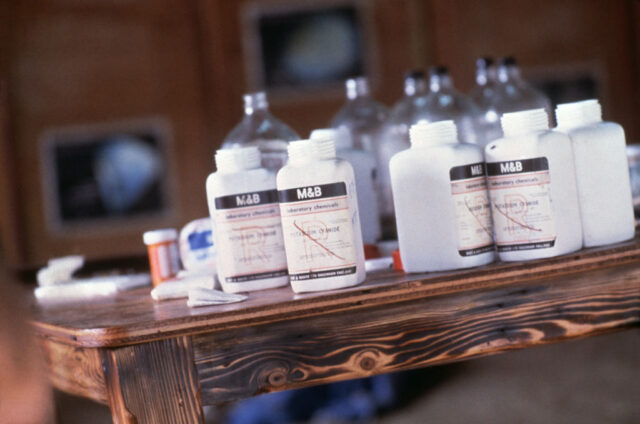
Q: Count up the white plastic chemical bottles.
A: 6